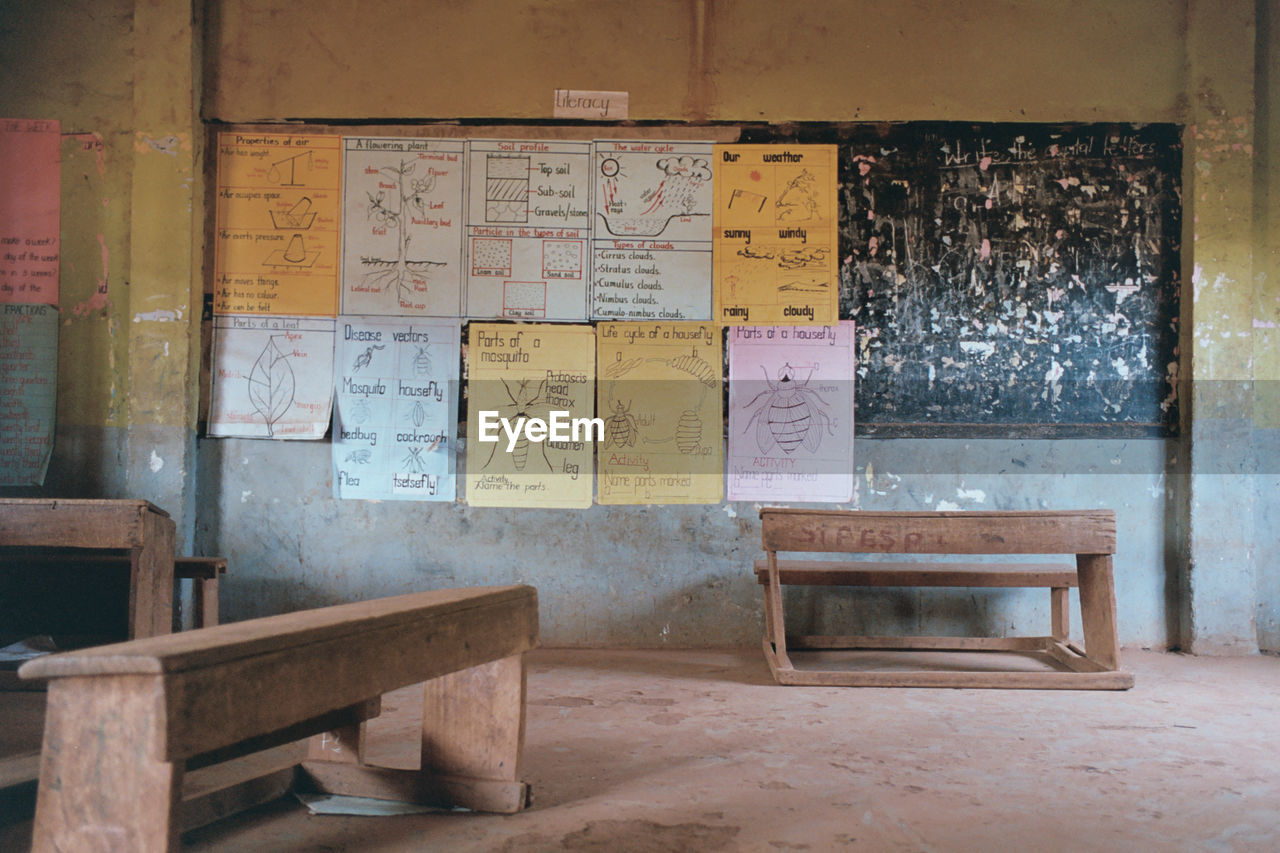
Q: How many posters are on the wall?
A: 12